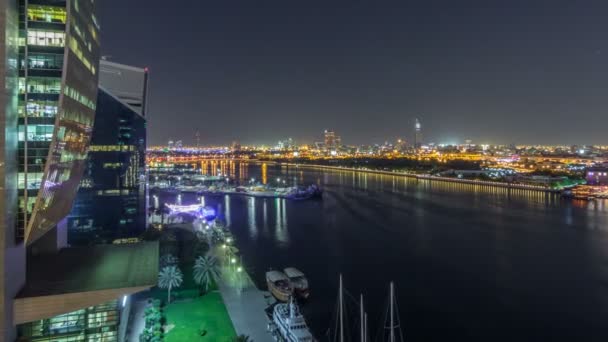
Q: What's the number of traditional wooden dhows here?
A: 2